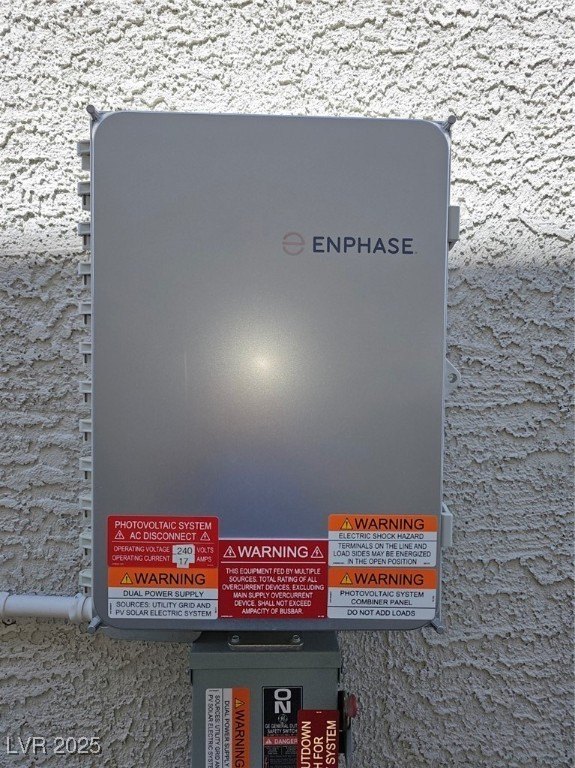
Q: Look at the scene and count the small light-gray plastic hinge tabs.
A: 12